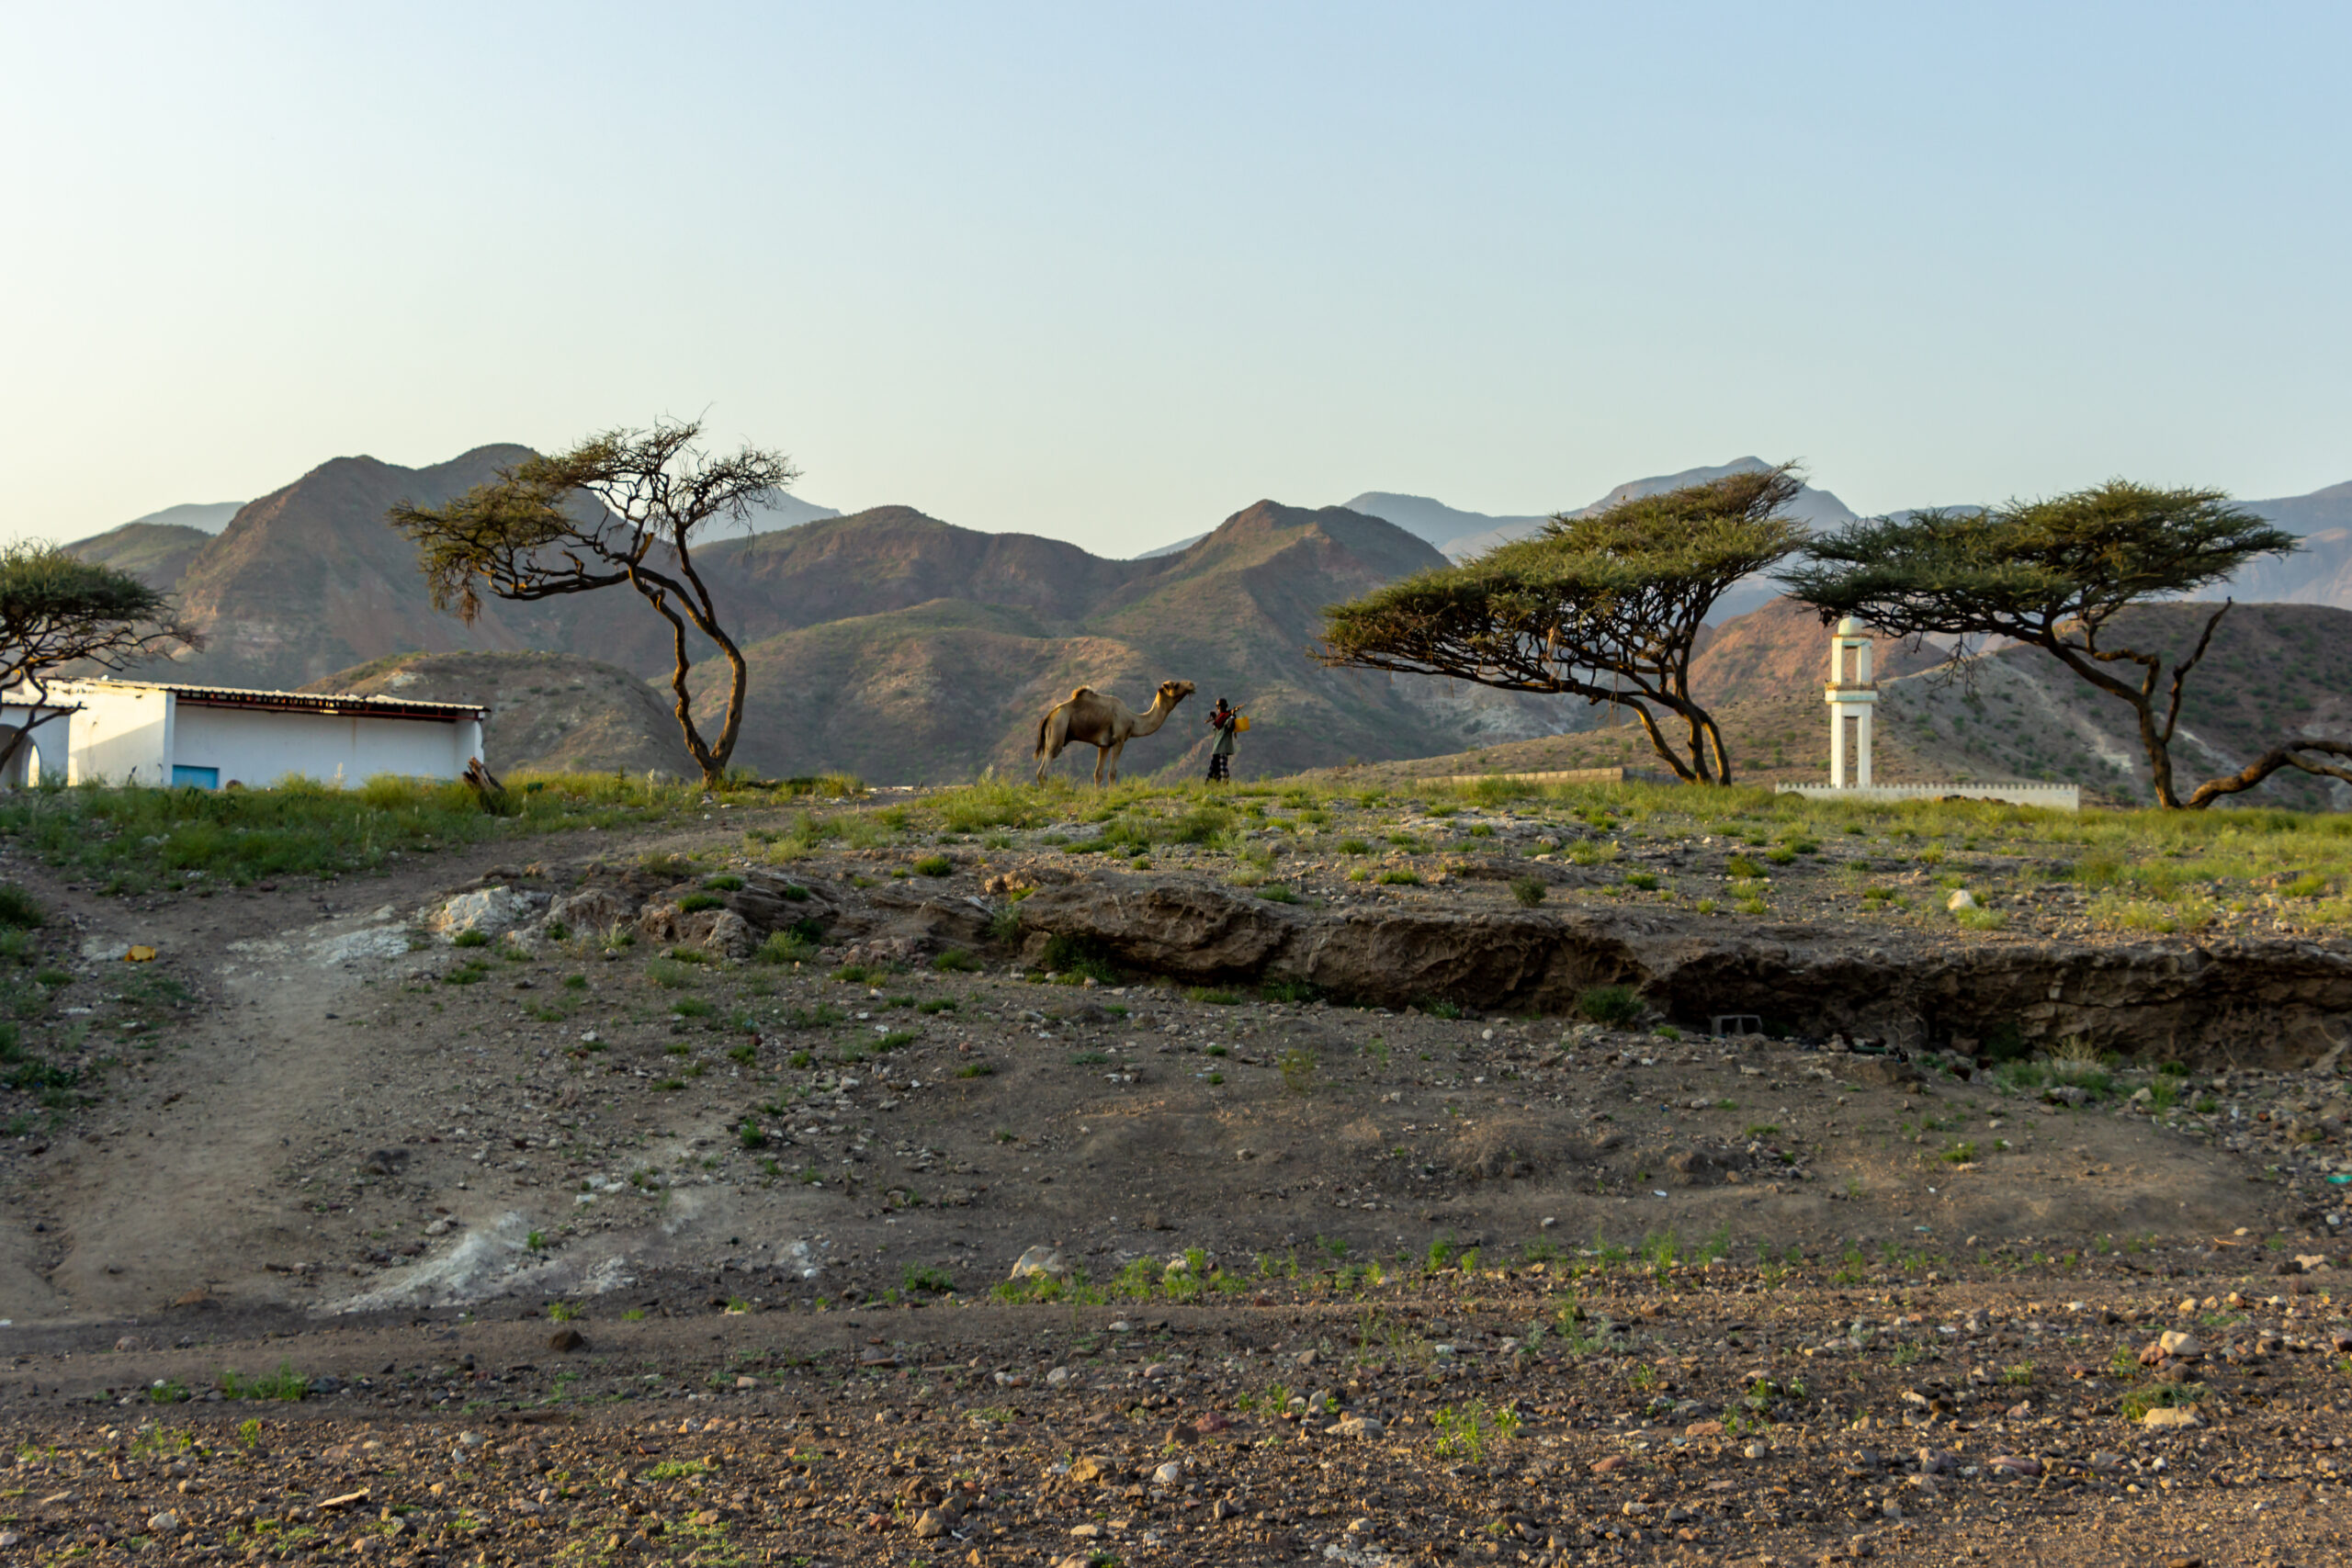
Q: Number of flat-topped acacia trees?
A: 4